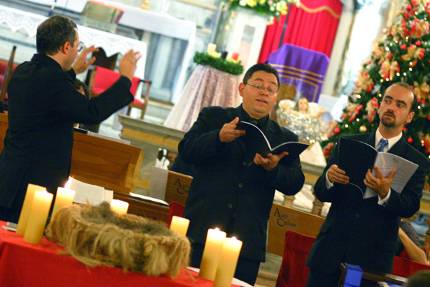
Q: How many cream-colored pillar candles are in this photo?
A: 7